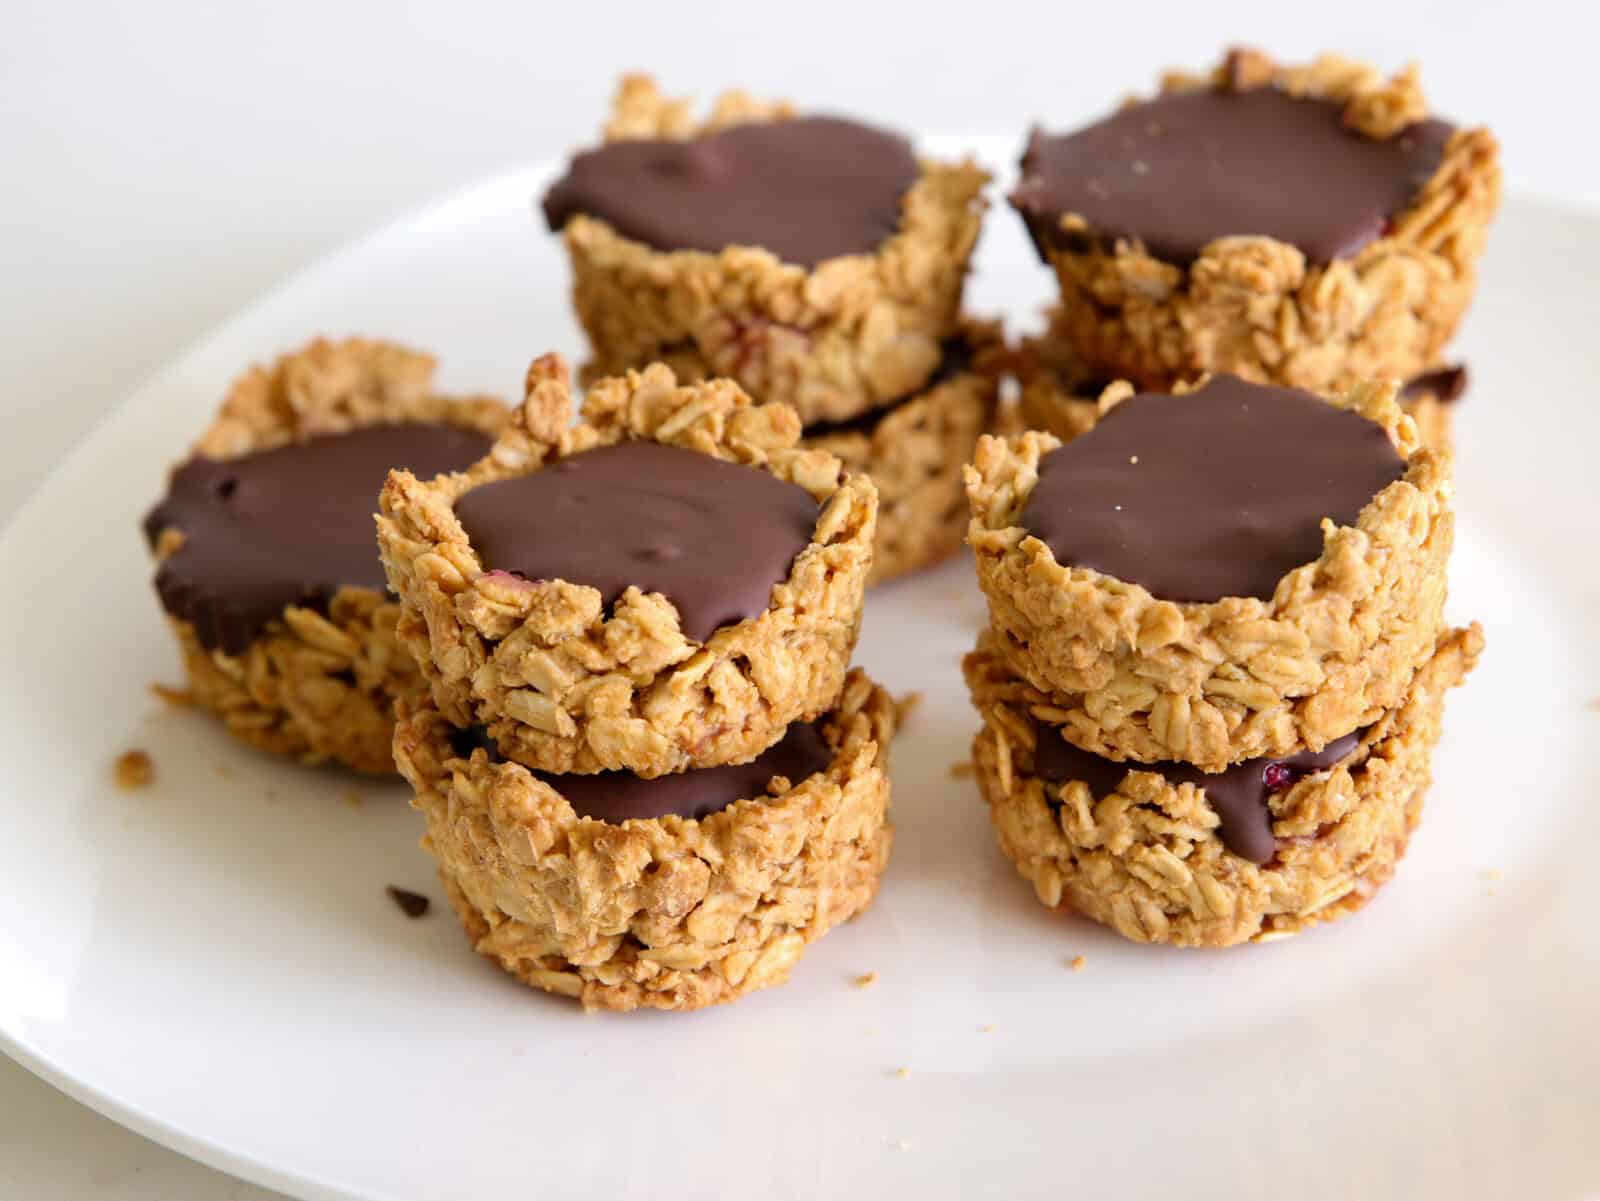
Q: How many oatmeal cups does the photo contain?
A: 9